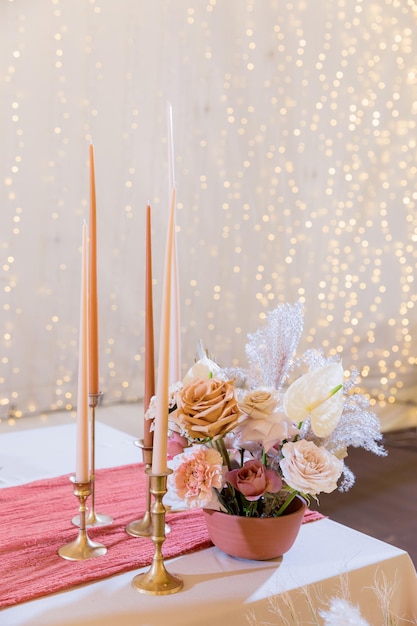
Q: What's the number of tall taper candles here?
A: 5